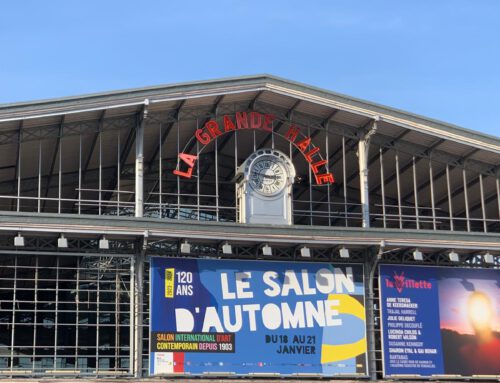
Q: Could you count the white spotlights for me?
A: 11